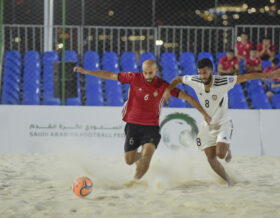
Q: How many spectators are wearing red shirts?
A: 5